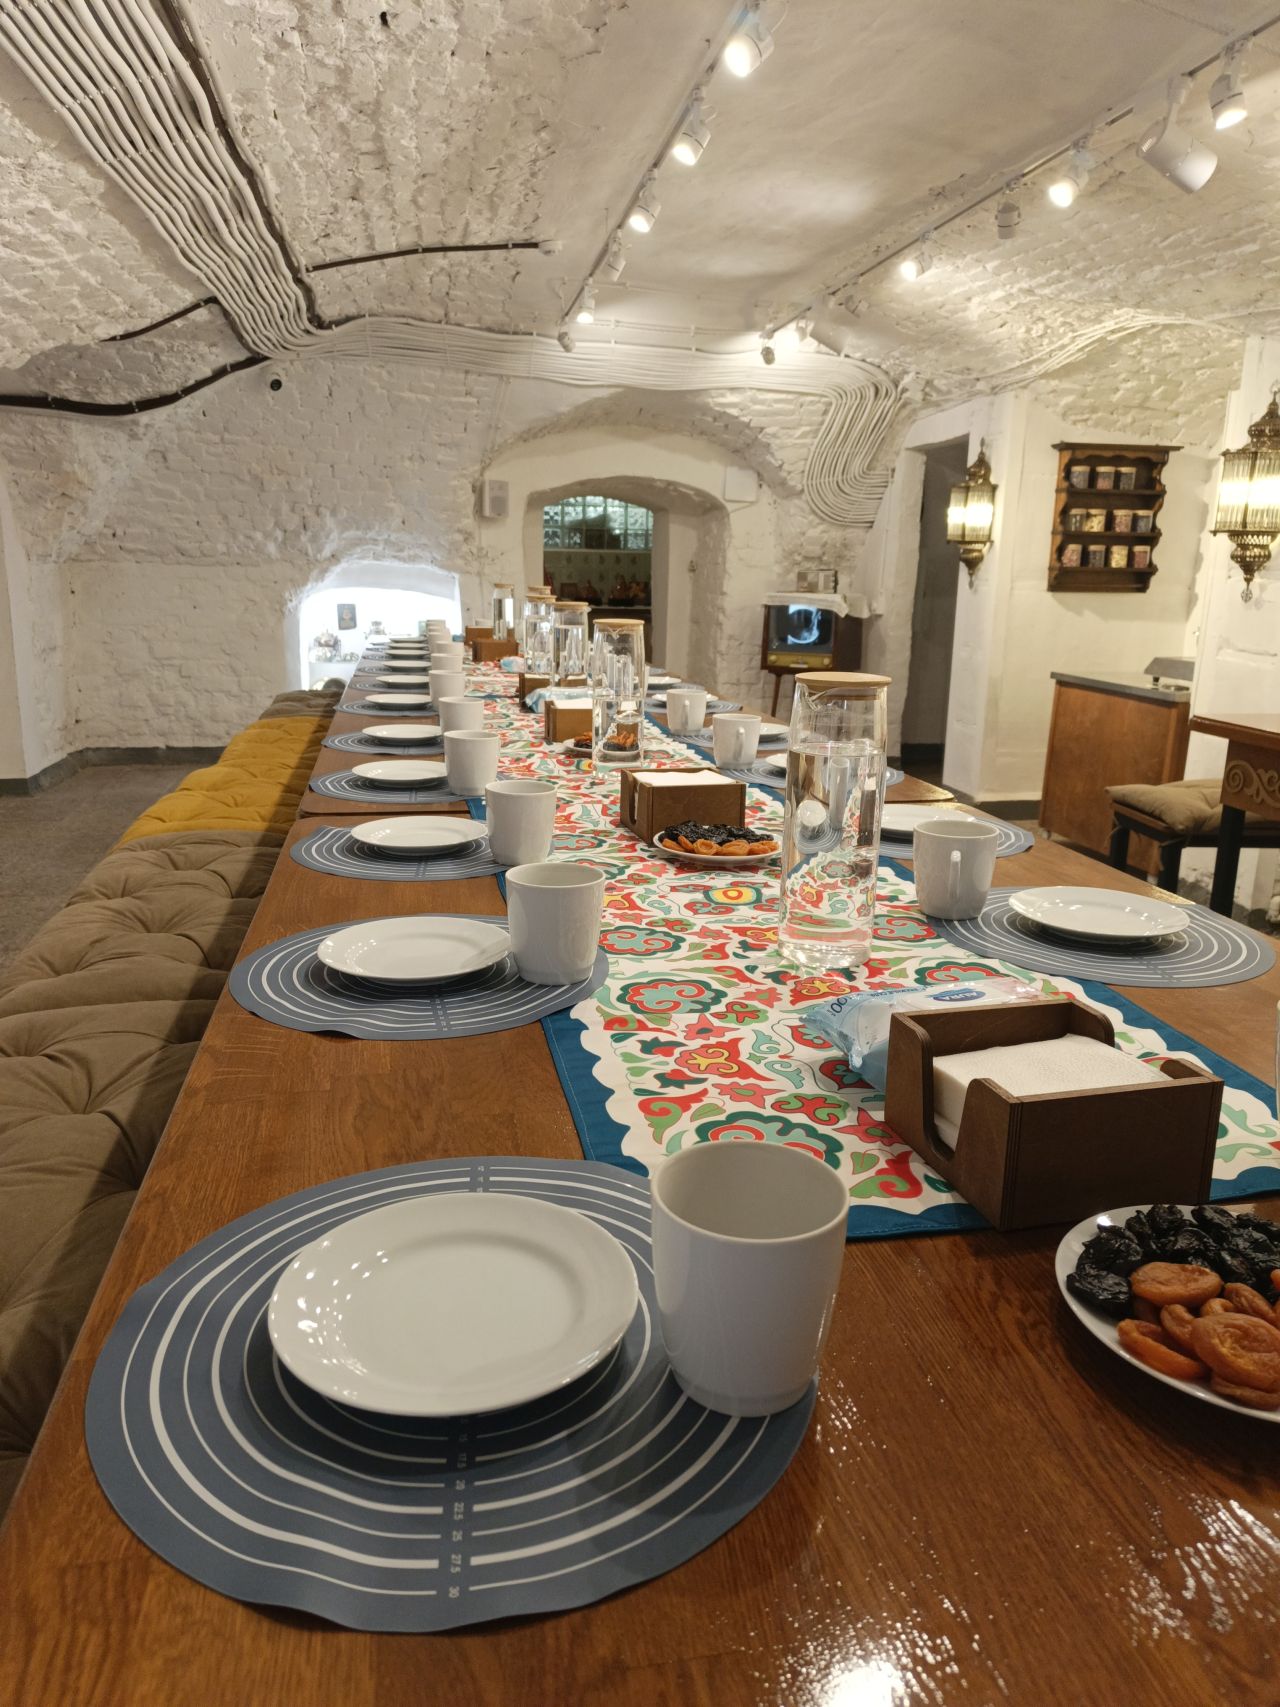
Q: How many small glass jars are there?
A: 11